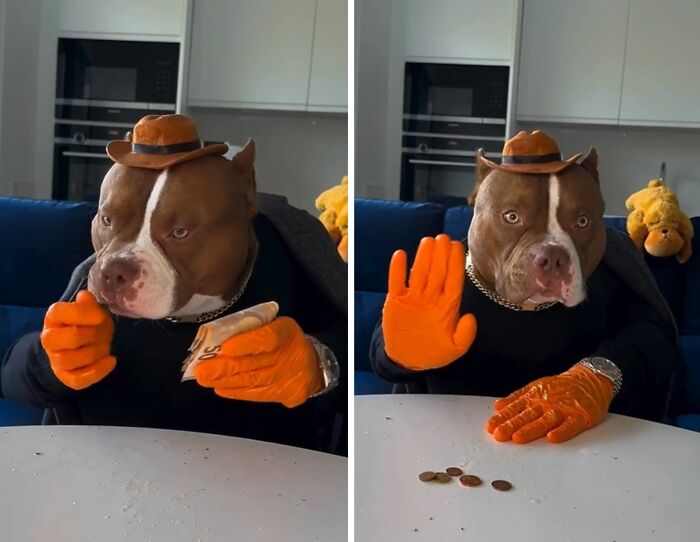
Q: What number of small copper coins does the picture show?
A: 5